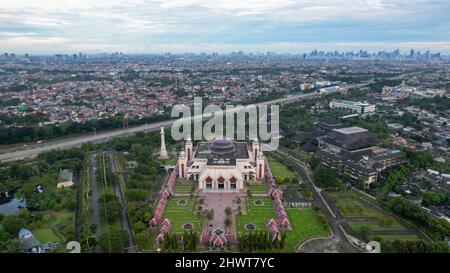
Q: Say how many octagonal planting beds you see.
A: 4